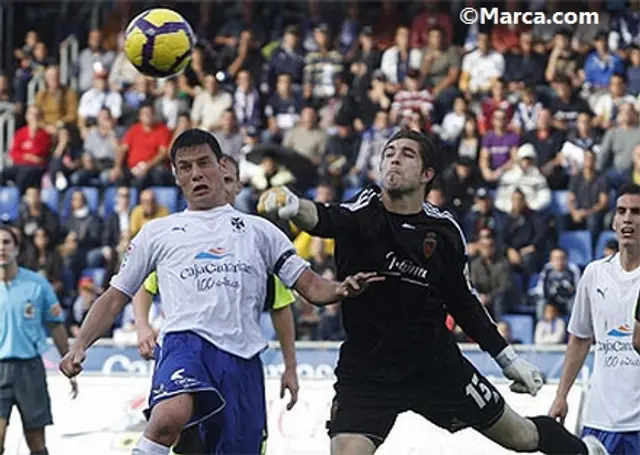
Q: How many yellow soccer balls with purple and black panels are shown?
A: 1